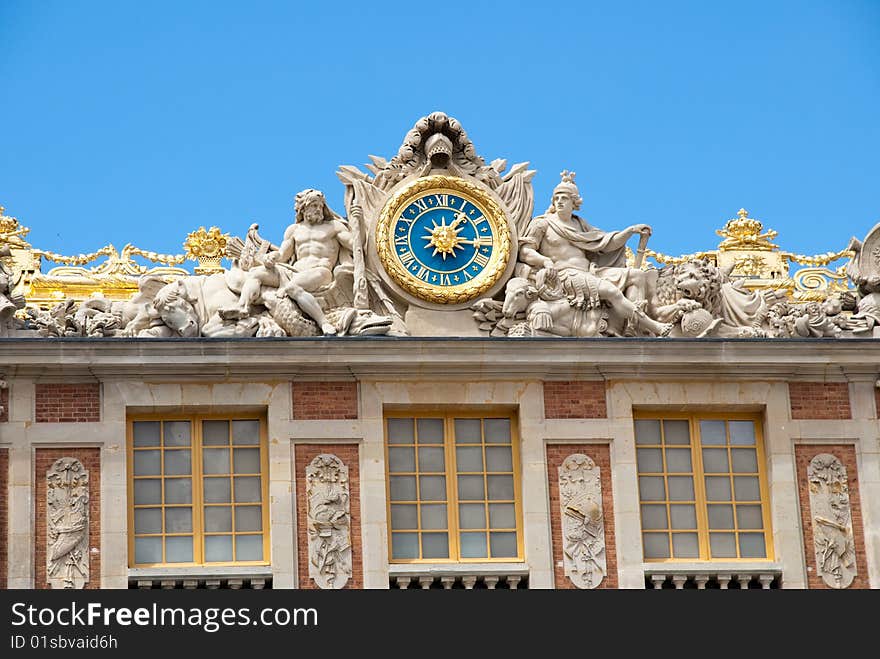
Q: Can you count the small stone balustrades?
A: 3